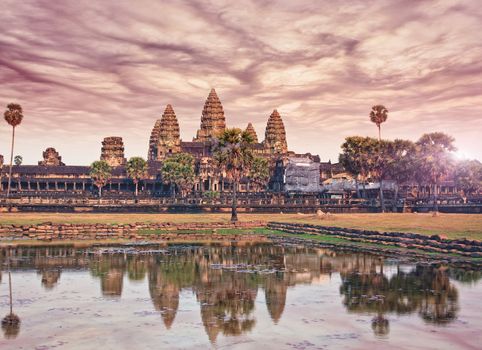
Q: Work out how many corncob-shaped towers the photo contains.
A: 5